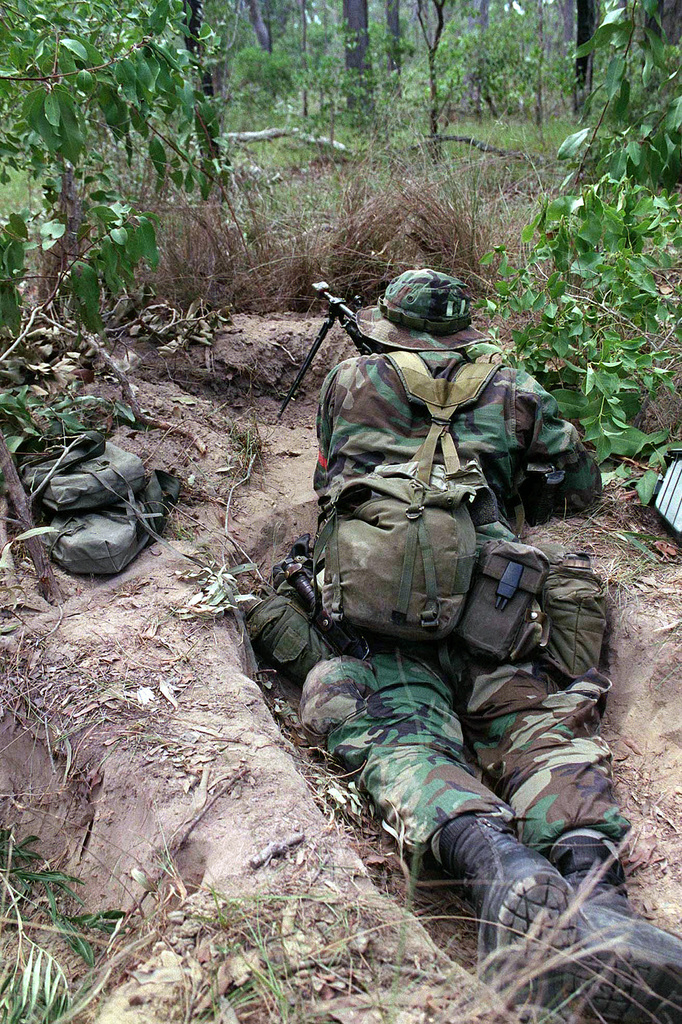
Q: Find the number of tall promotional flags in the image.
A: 0